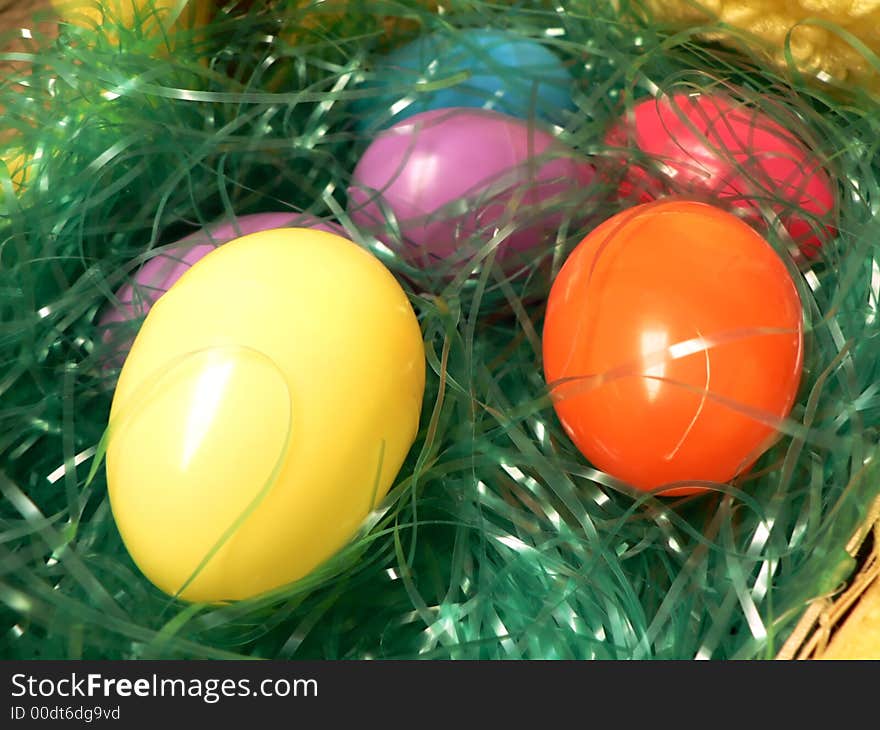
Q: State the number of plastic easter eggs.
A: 6